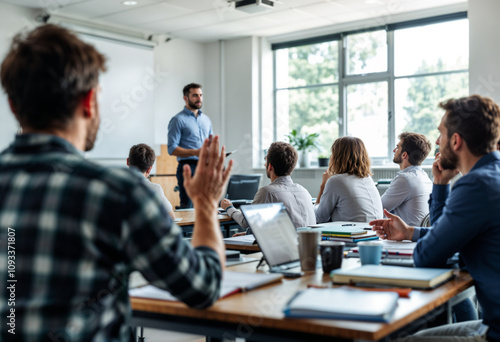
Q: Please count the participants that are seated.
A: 6